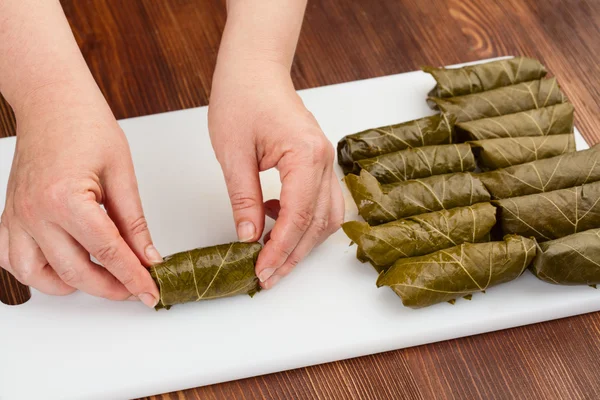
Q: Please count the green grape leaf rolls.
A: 13